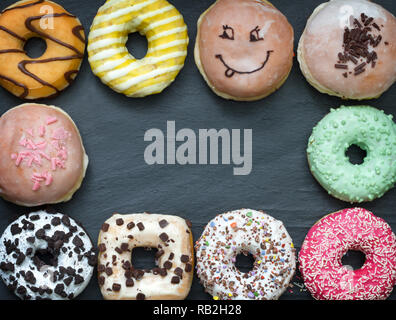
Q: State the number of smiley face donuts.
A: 1